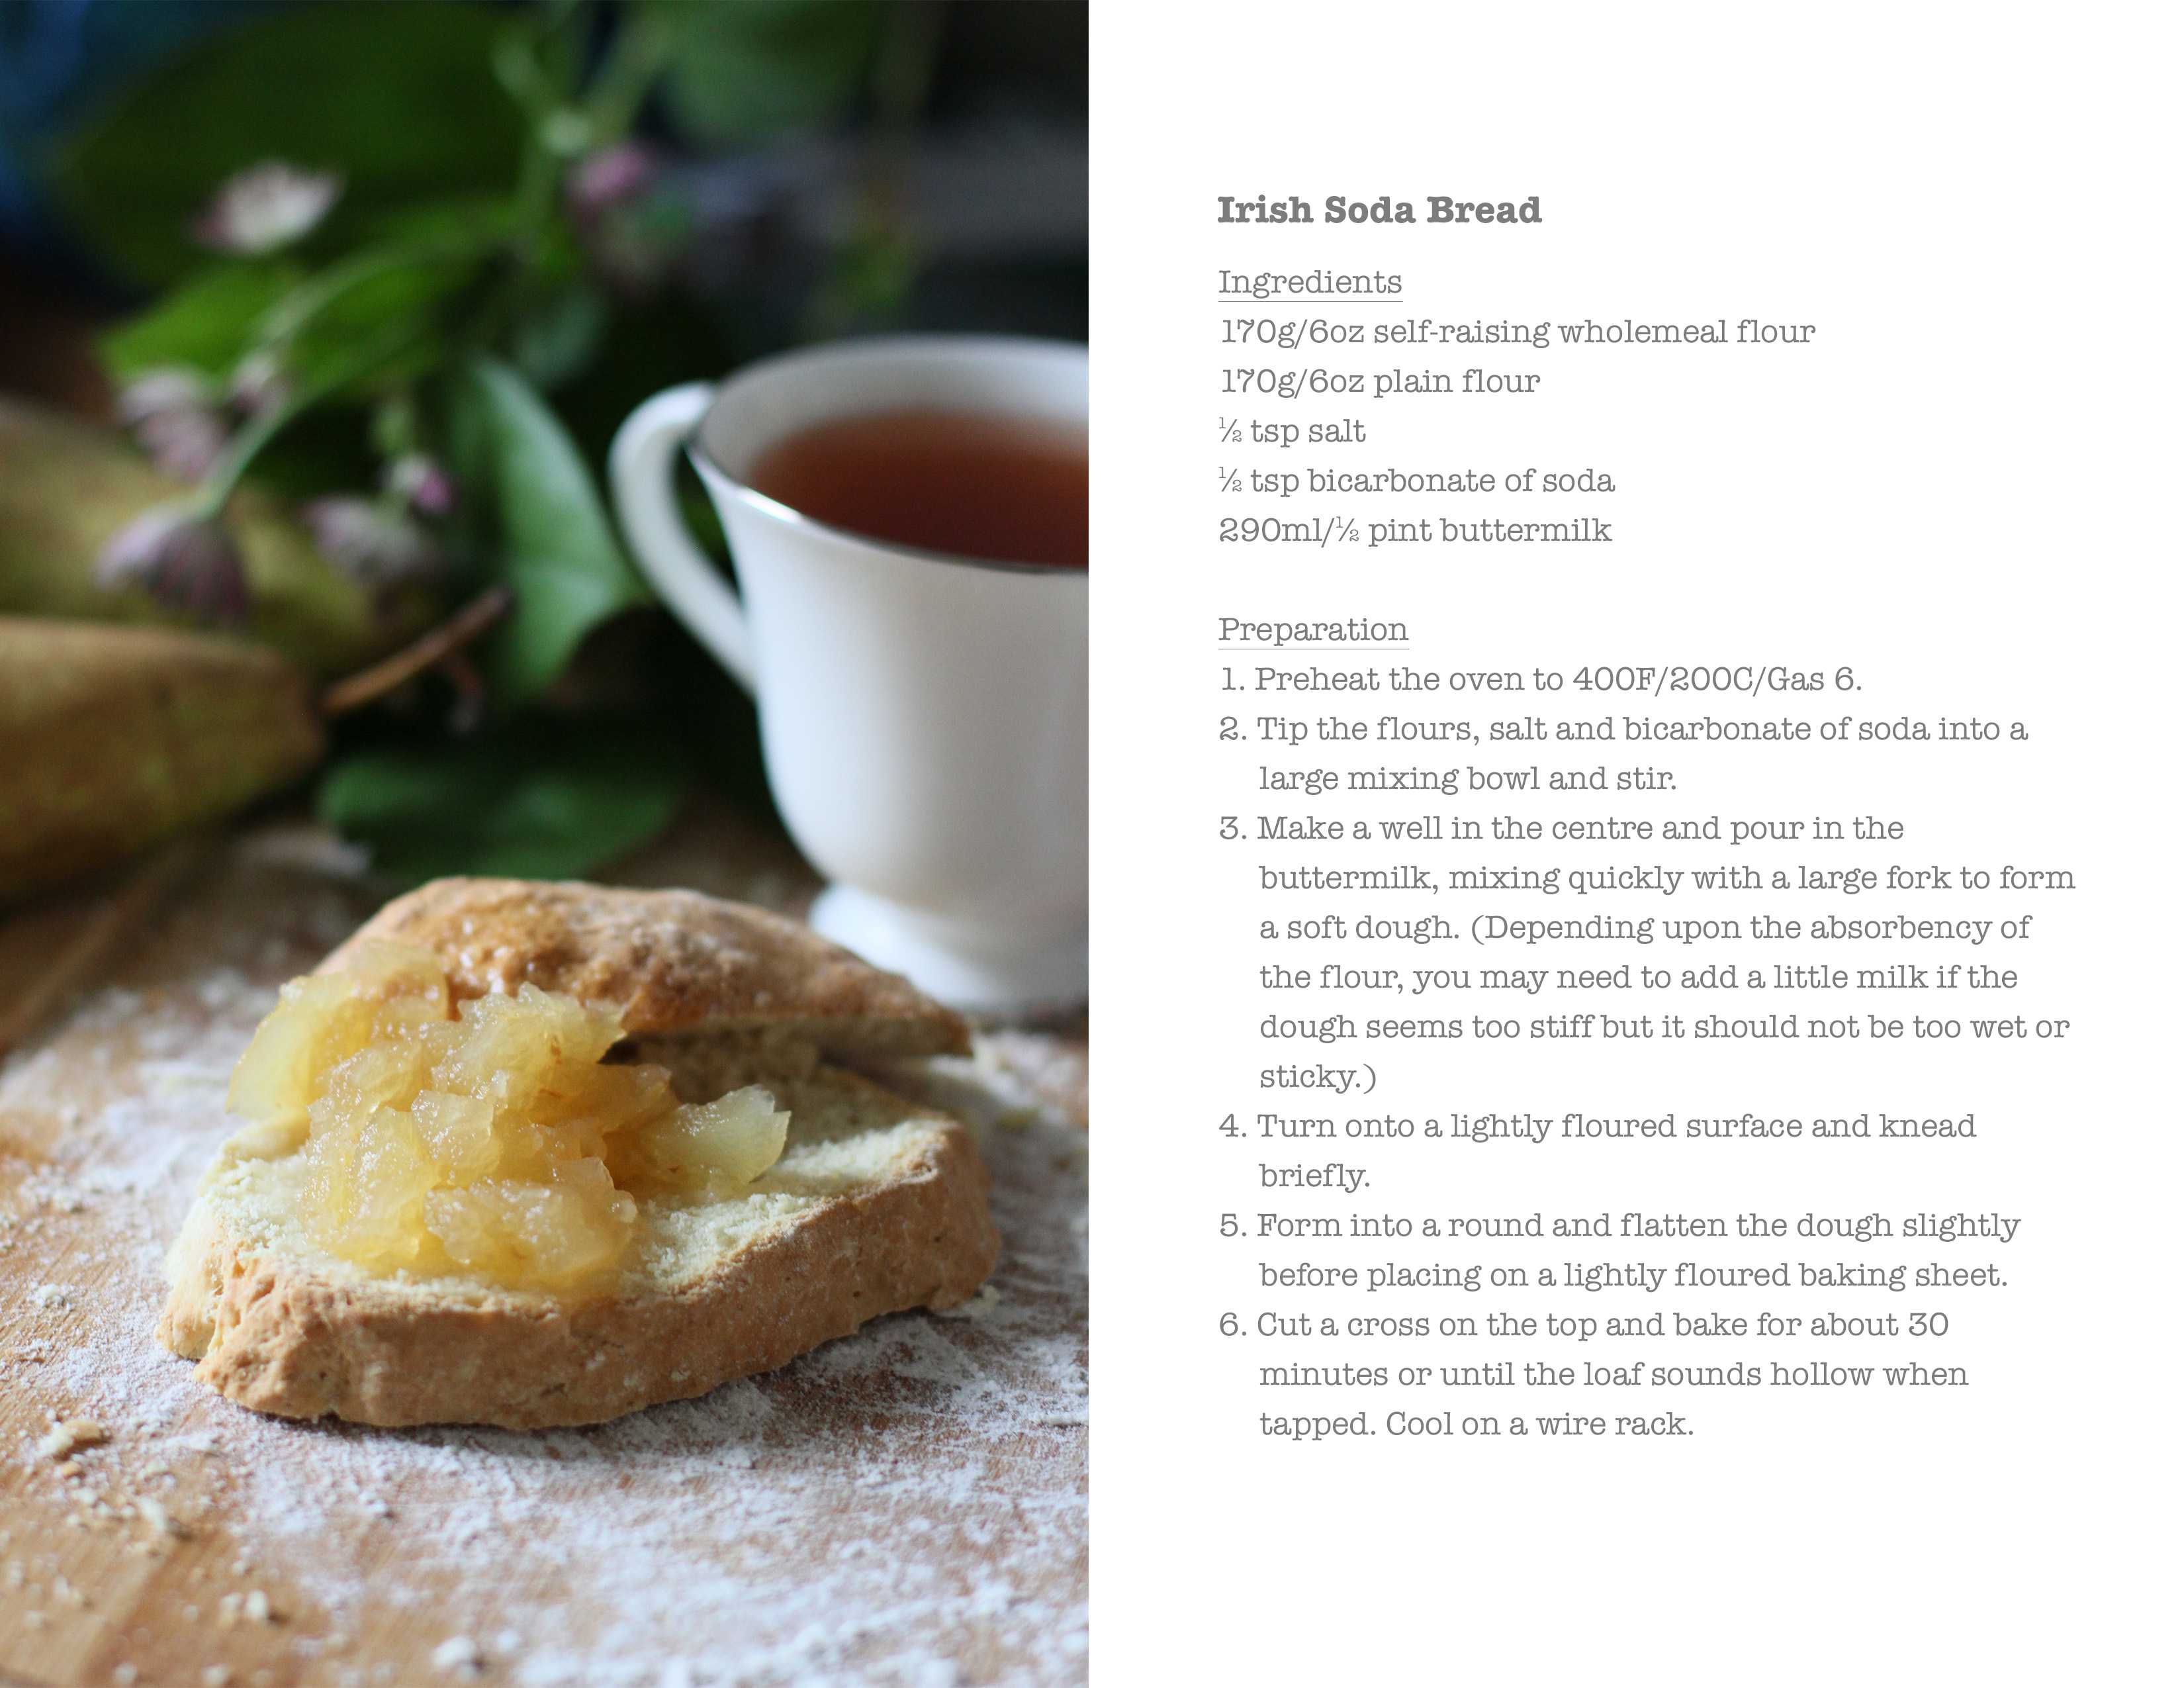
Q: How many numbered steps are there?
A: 6